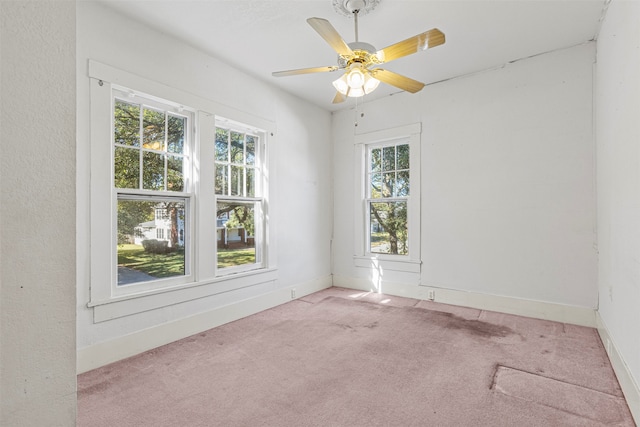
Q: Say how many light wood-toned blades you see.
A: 5